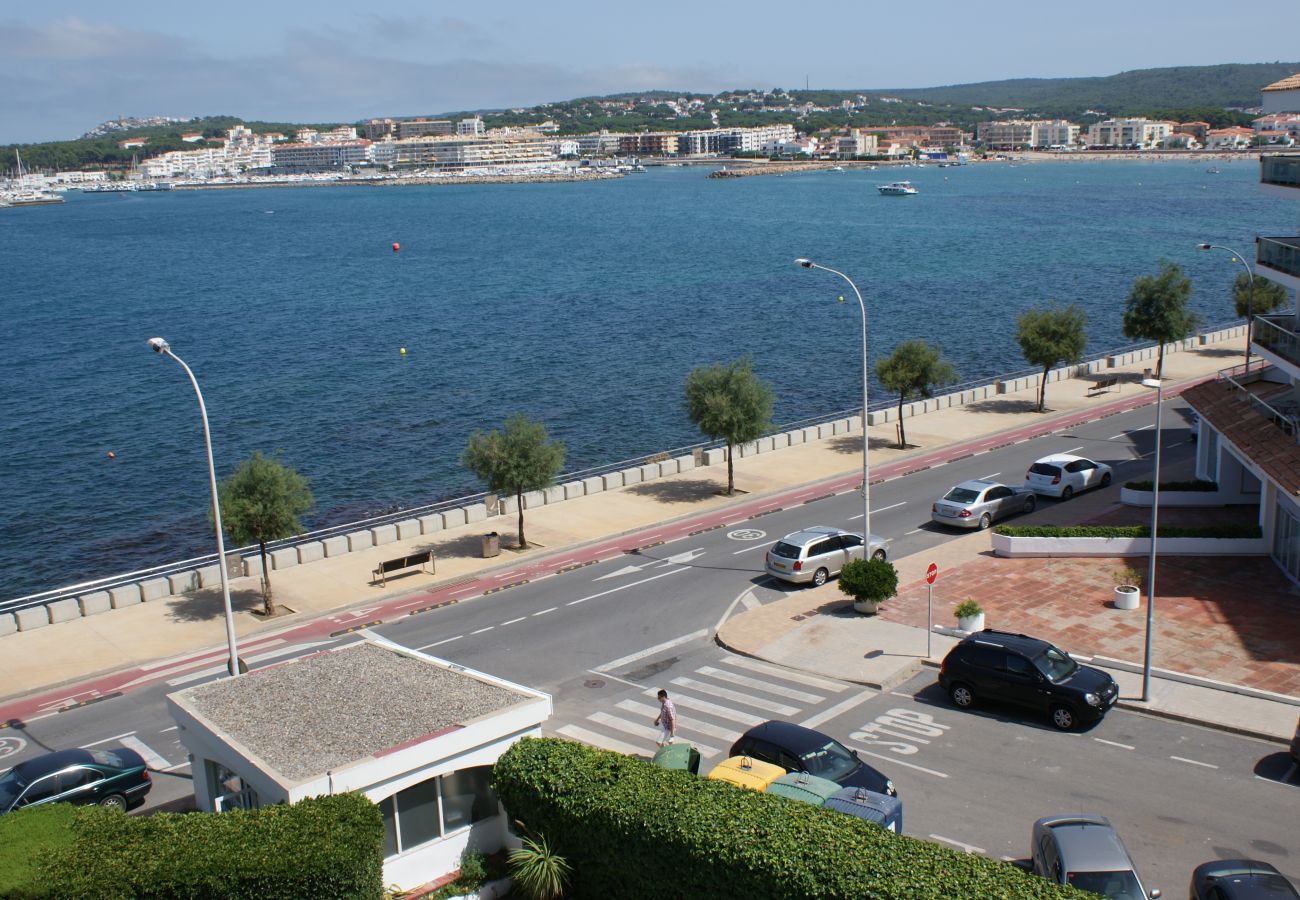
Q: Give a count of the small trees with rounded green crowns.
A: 7